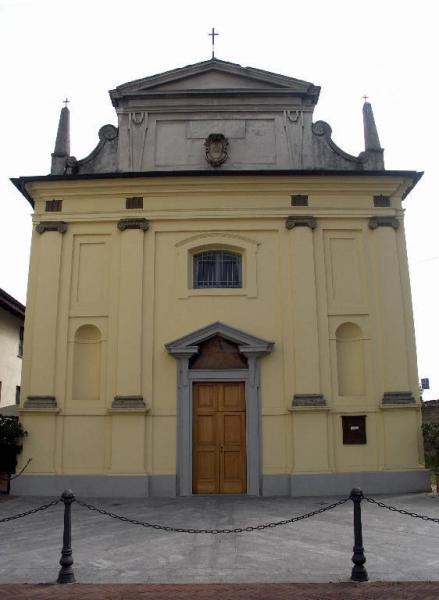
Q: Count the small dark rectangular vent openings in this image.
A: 4